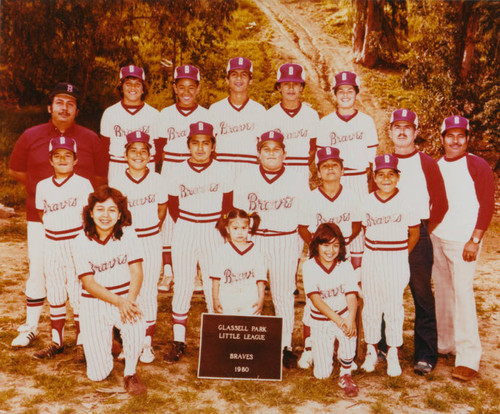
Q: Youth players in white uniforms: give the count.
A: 14